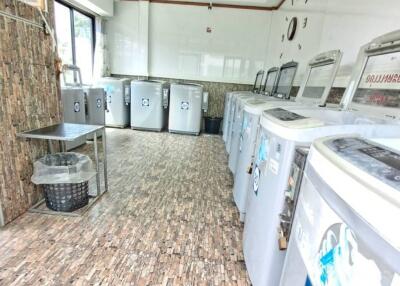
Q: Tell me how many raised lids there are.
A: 6